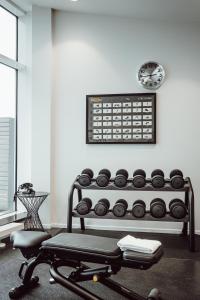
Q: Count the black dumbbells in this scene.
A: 12